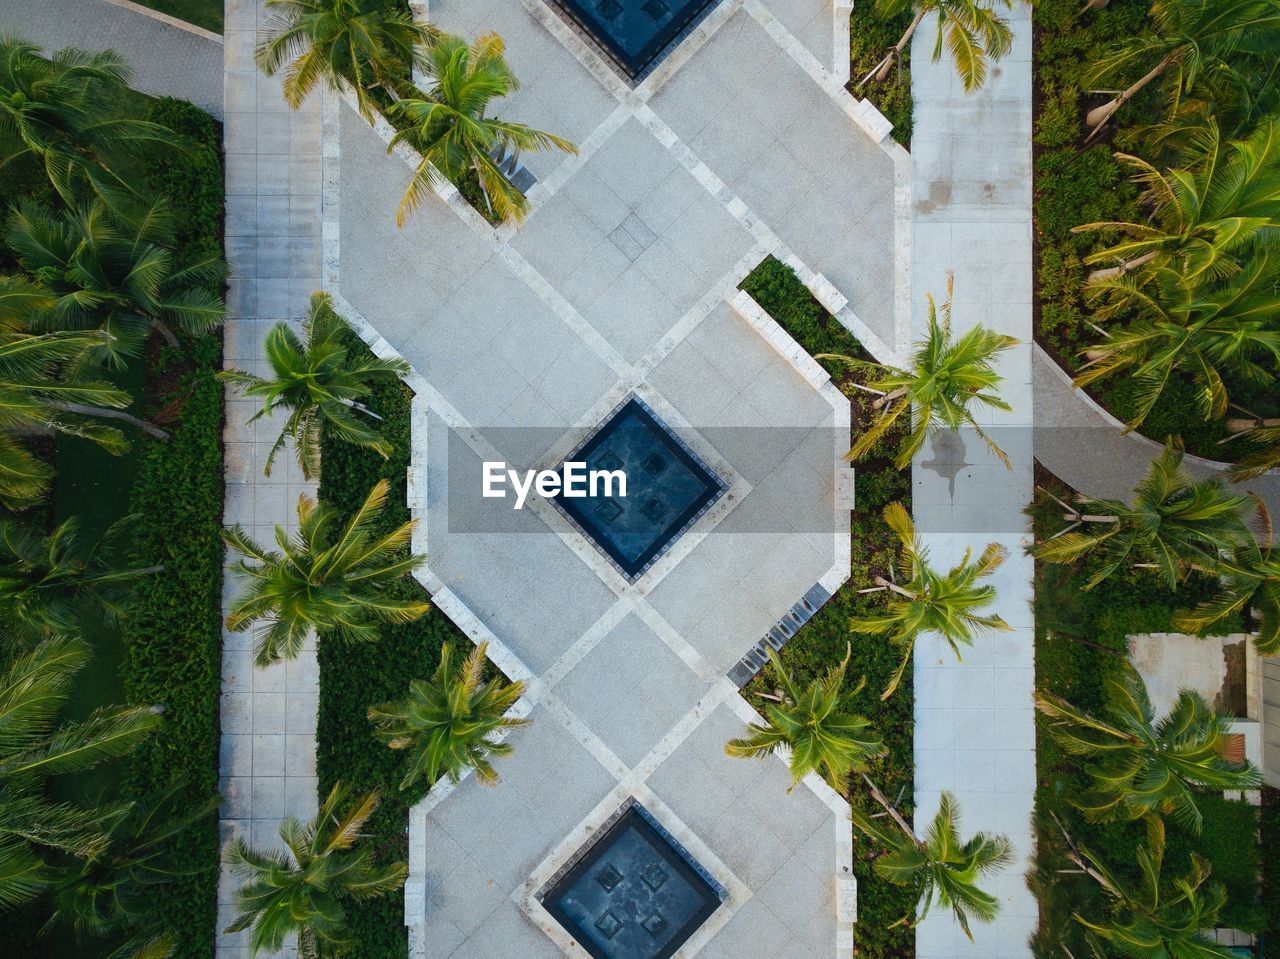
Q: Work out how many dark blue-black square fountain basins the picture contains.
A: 3